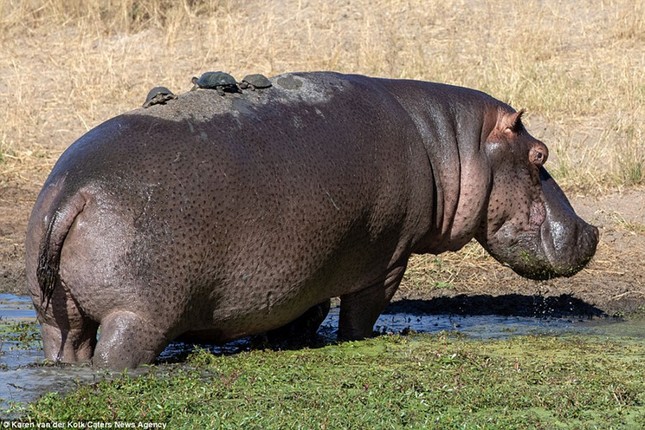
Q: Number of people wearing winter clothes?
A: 0